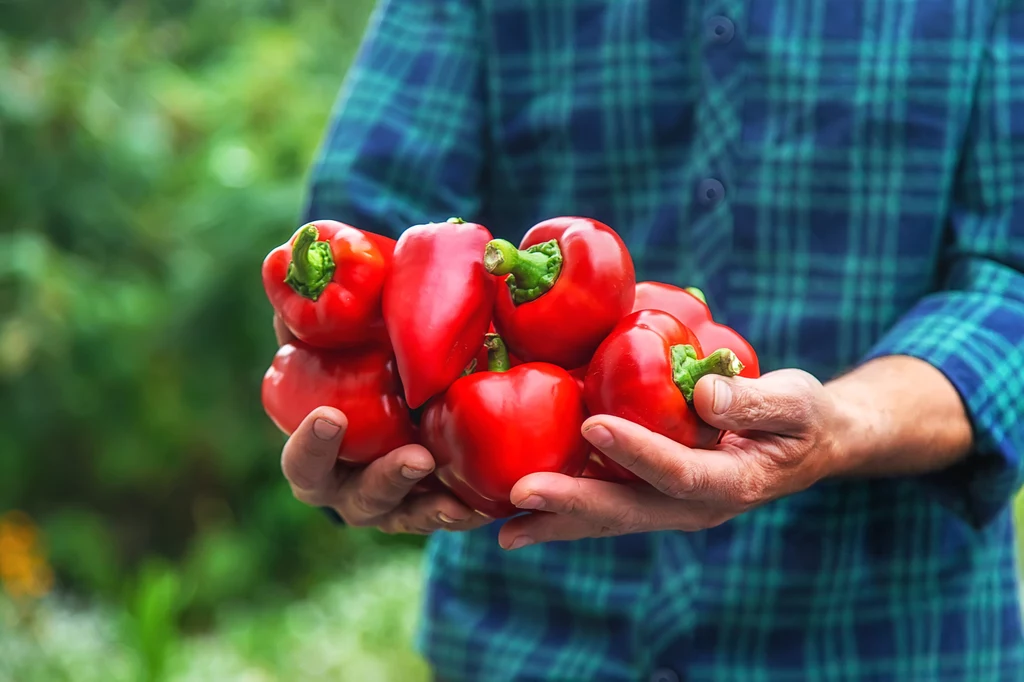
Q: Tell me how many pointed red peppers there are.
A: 1